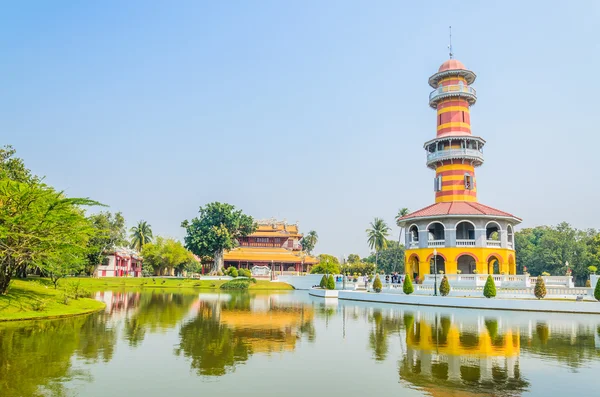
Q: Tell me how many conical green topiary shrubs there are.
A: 8